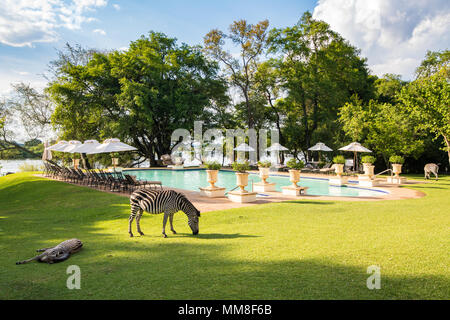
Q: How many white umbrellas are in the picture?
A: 8